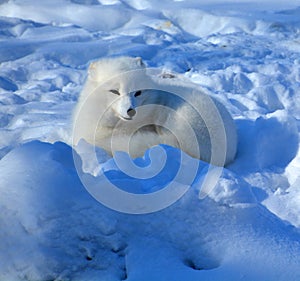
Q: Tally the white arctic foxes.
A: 1